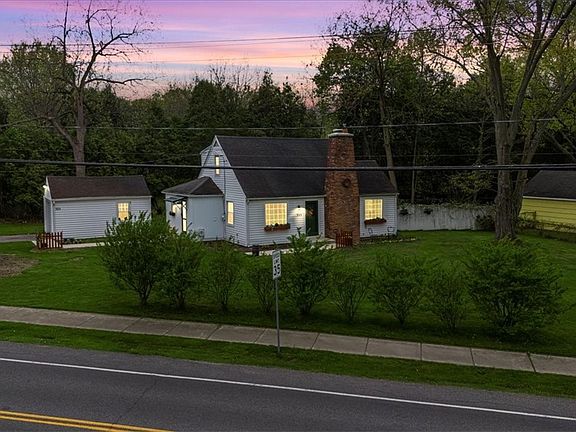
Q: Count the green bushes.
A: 9